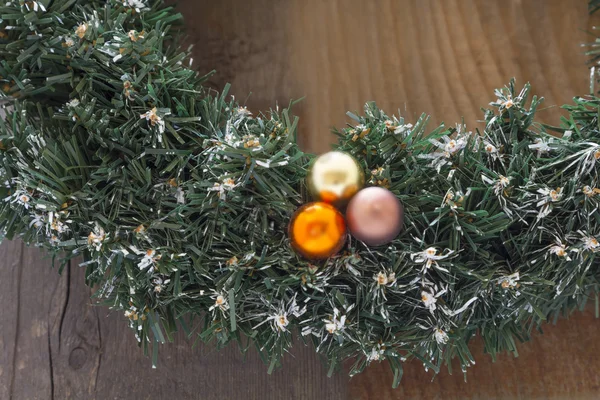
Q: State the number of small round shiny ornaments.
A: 3